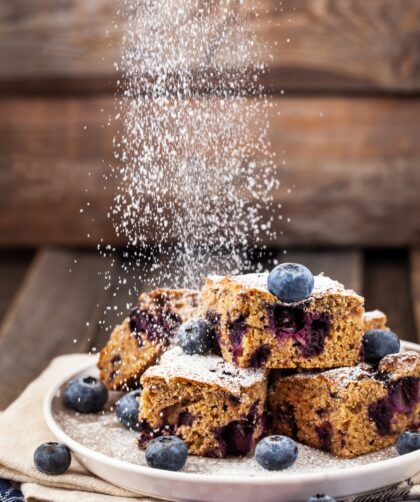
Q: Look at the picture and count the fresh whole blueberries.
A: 10